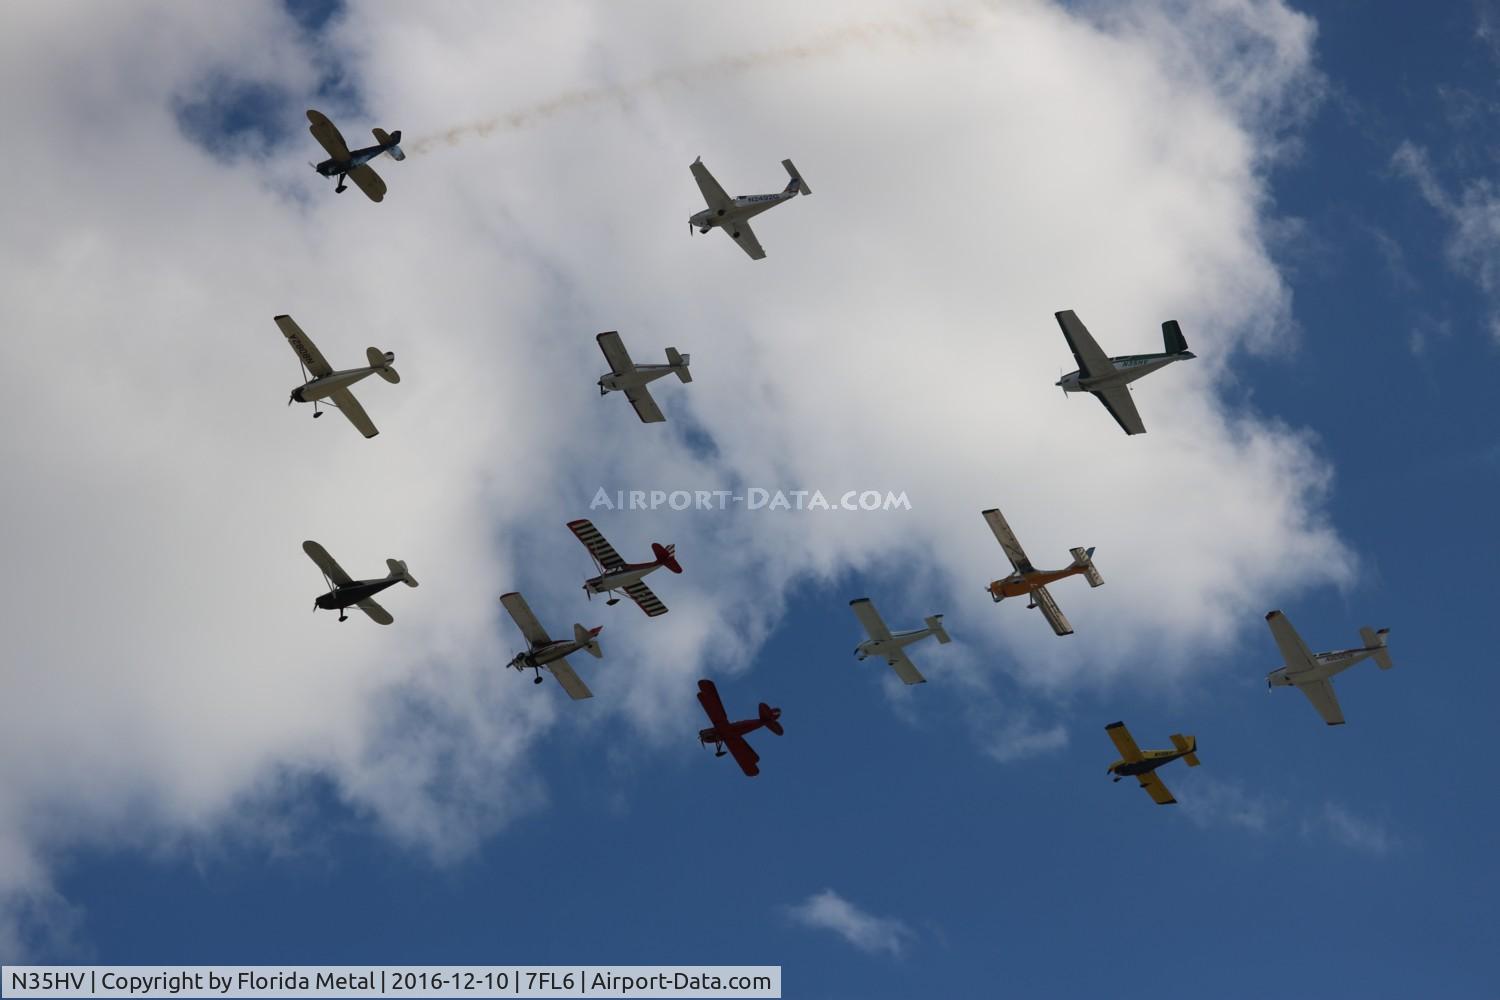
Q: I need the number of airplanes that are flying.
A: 13